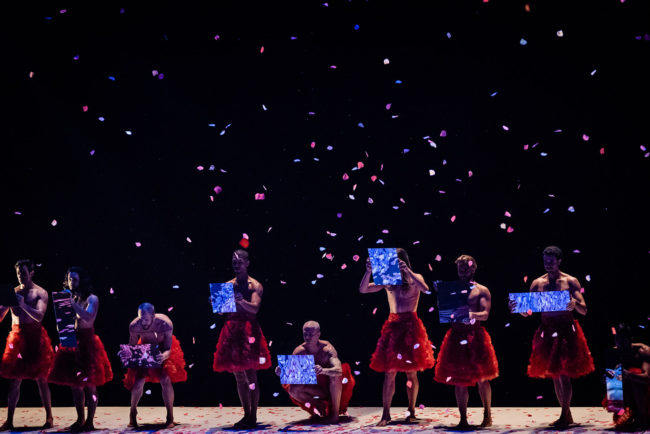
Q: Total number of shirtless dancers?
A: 9